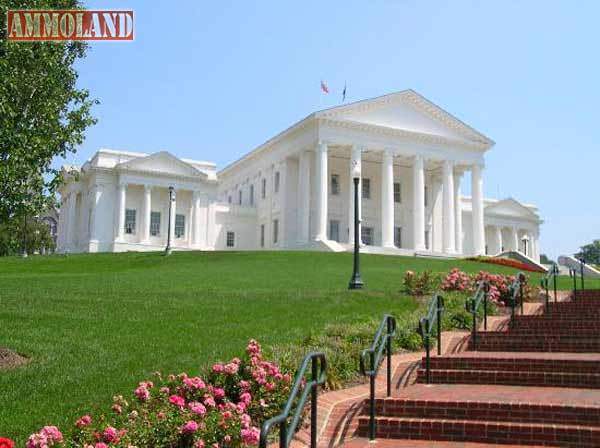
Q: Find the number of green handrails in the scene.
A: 7